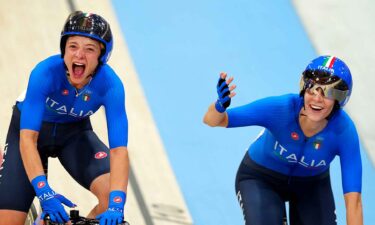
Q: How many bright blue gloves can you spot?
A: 3